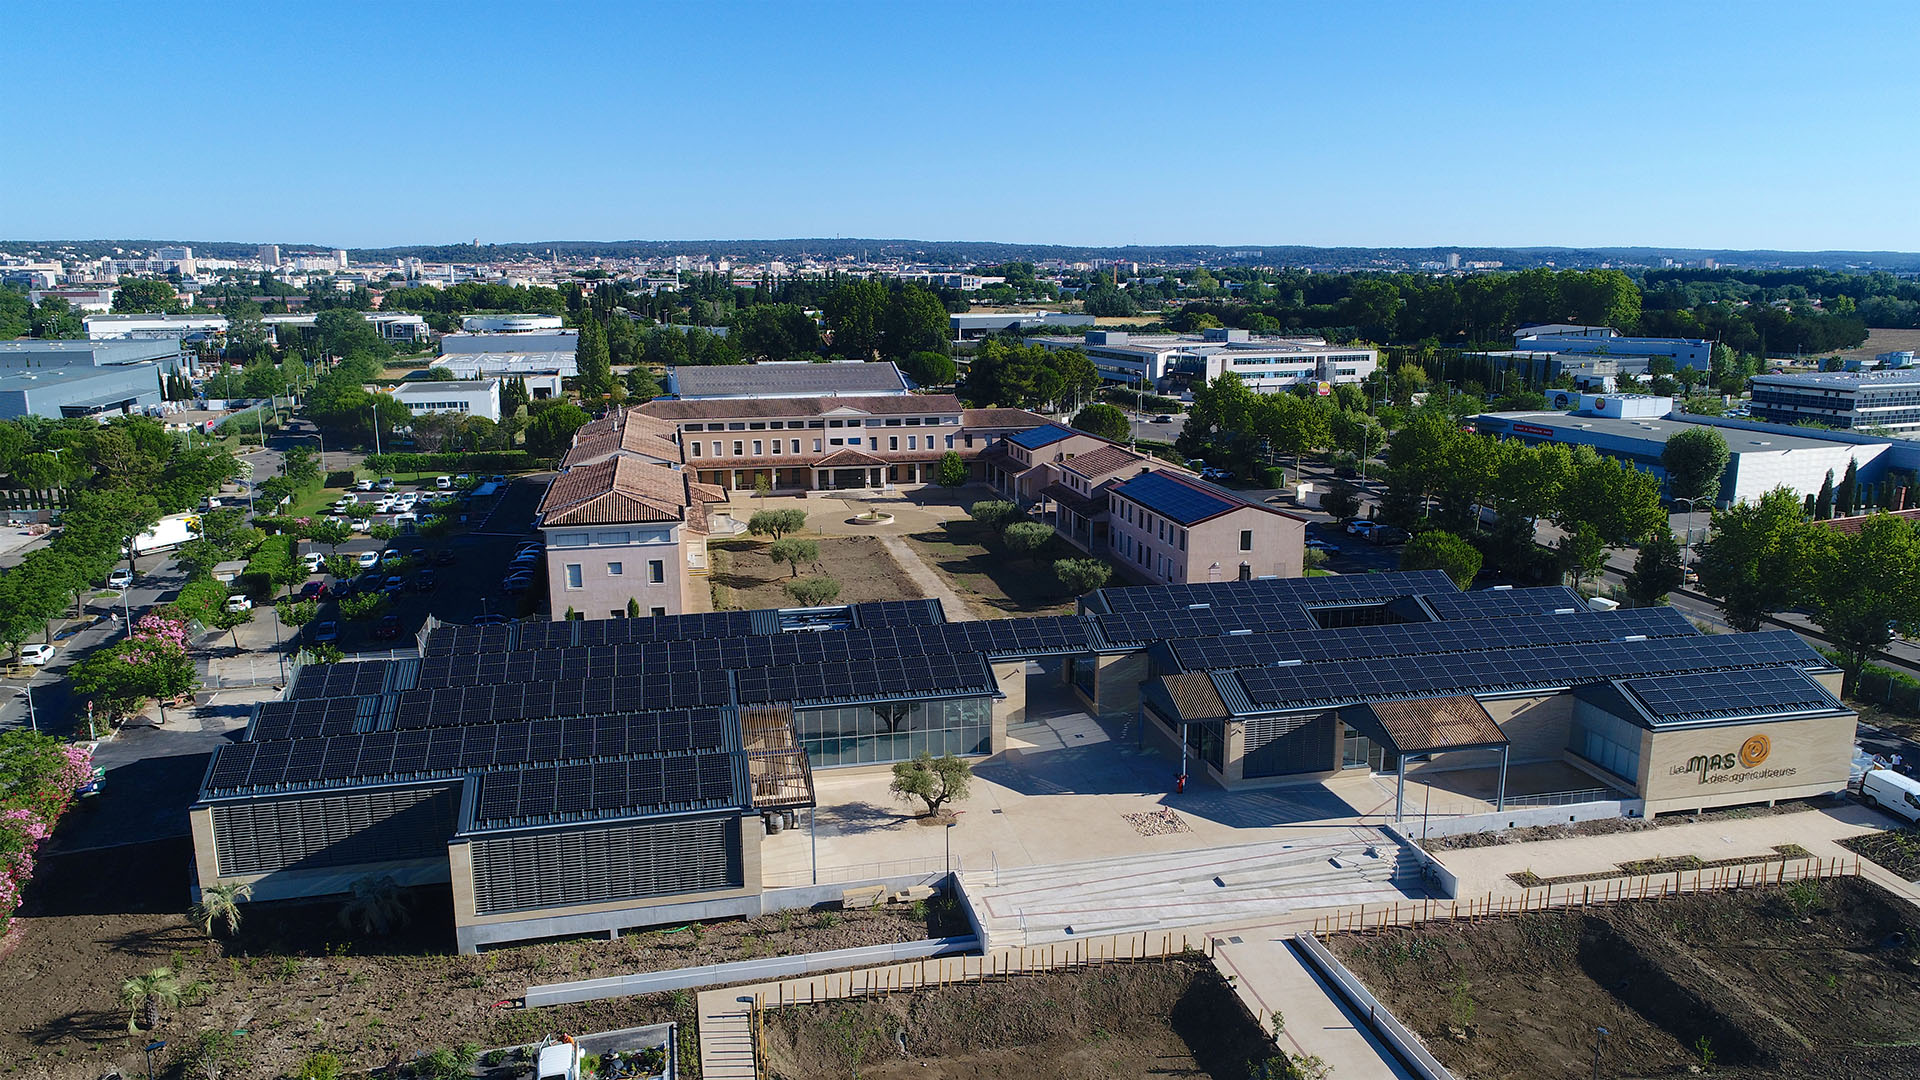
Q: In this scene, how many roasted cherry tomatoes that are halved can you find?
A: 0